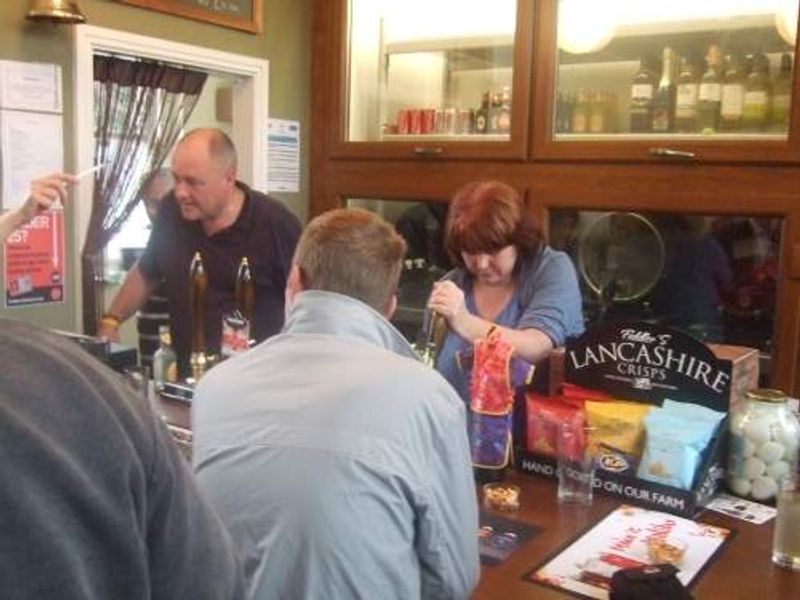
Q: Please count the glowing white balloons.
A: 2